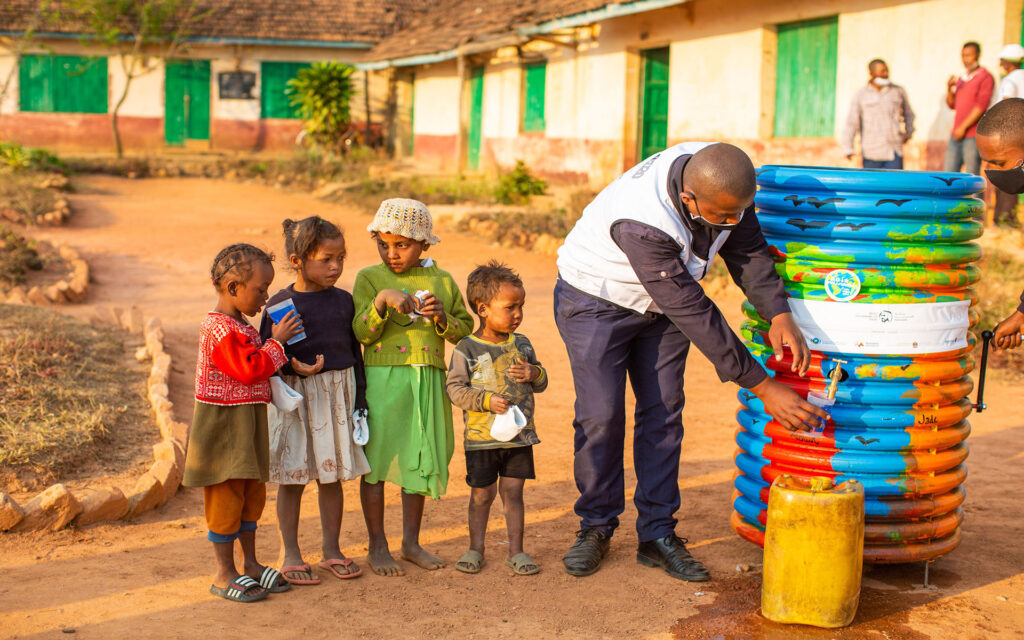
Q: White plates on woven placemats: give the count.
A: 0